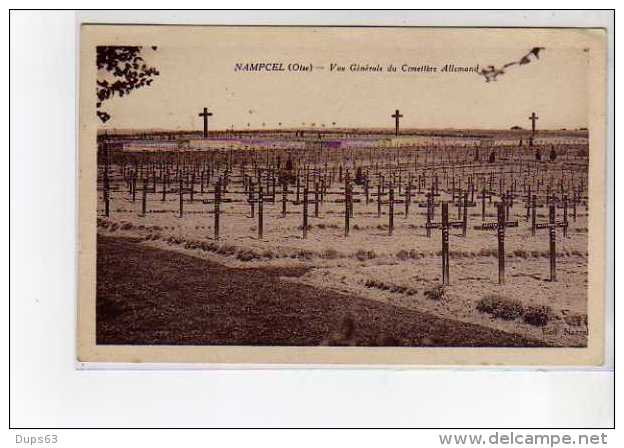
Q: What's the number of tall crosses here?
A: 3